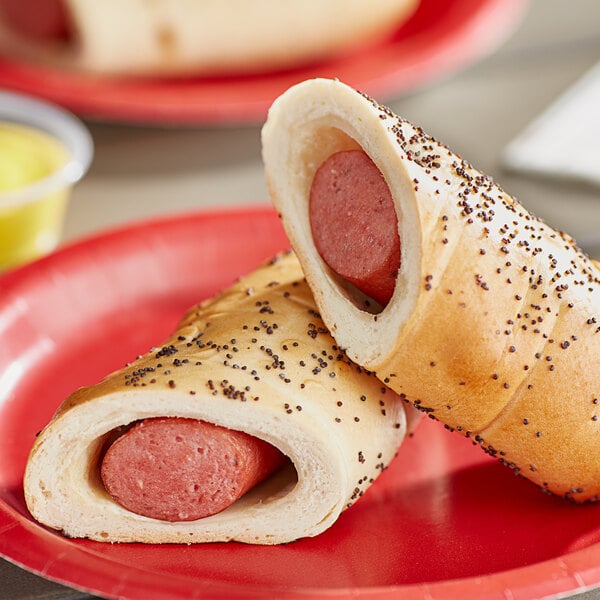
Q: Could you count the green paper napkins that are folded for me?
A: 0